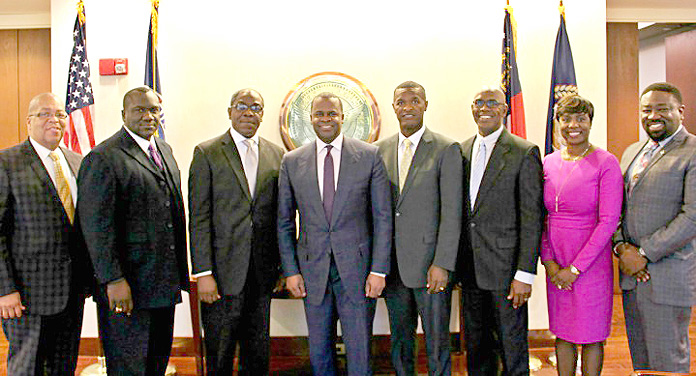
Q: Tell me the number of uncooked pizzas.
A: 0